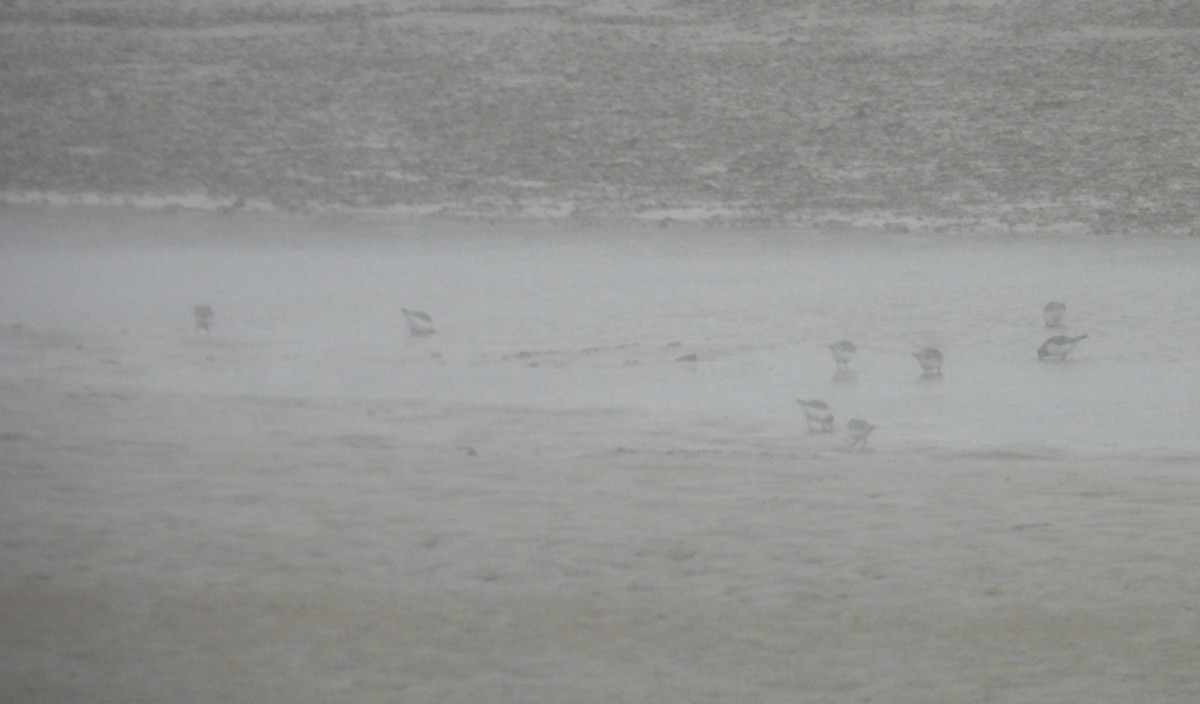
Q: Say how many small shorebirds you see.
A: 8